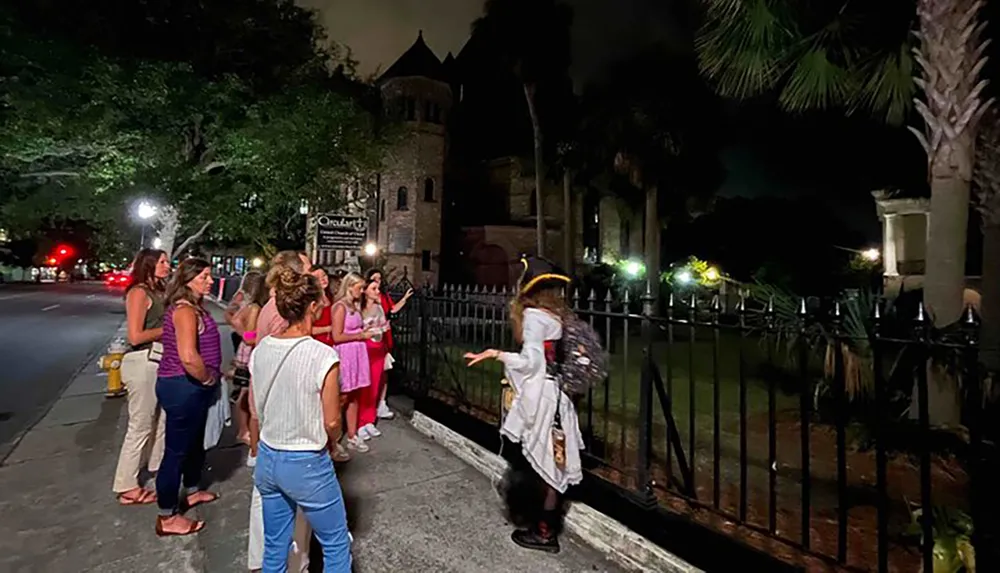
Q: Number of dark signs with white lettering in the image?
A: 1